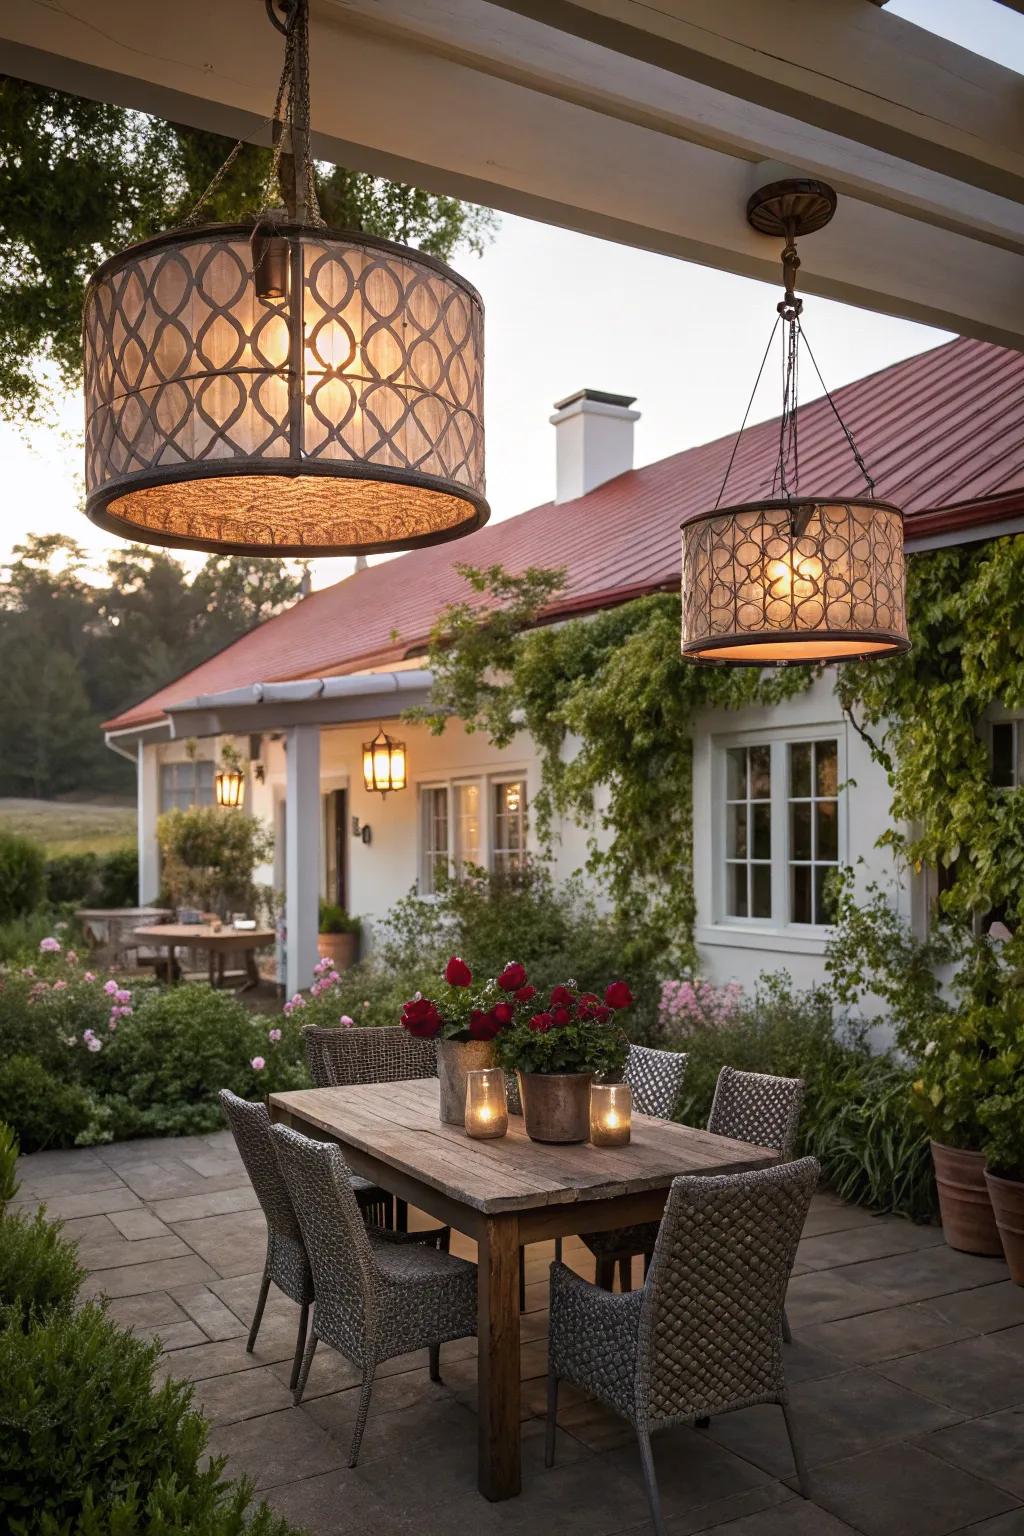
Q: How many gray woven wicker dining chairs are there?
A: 6